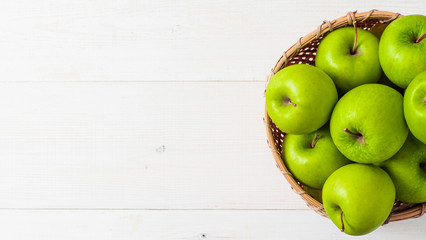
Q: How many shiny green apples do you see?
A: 8